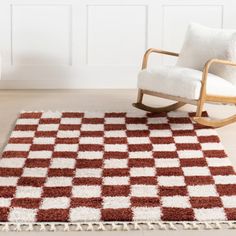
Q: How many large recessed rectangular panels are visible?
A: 3